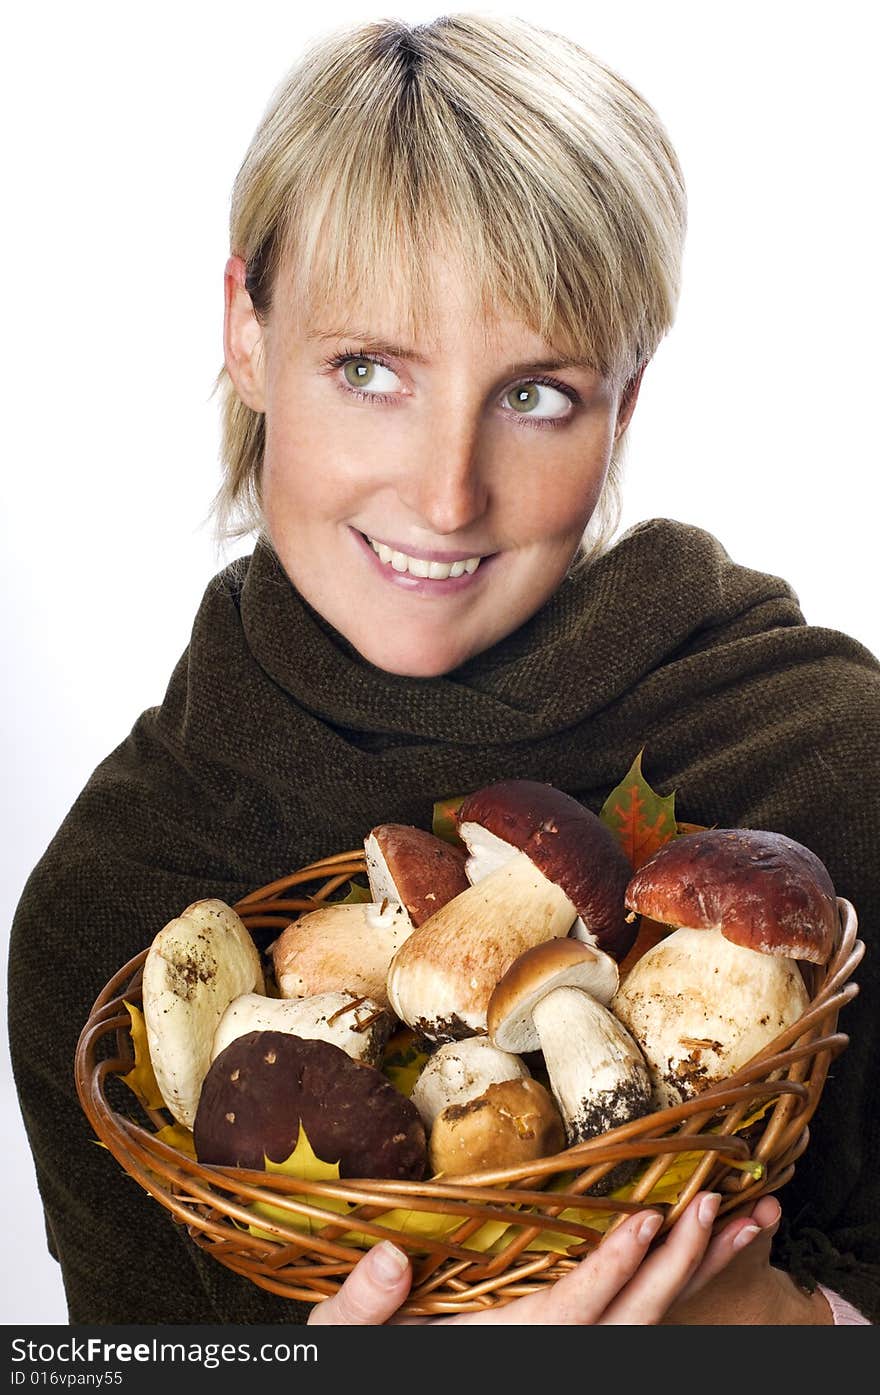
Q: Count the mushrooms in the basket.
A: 7